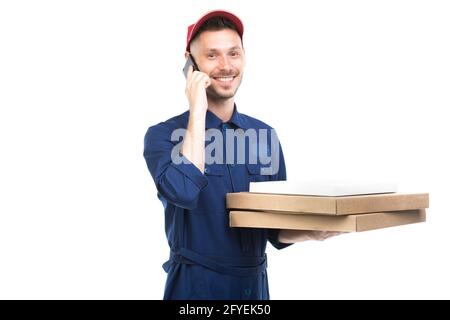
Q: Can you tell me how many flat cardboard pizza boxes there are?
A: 3